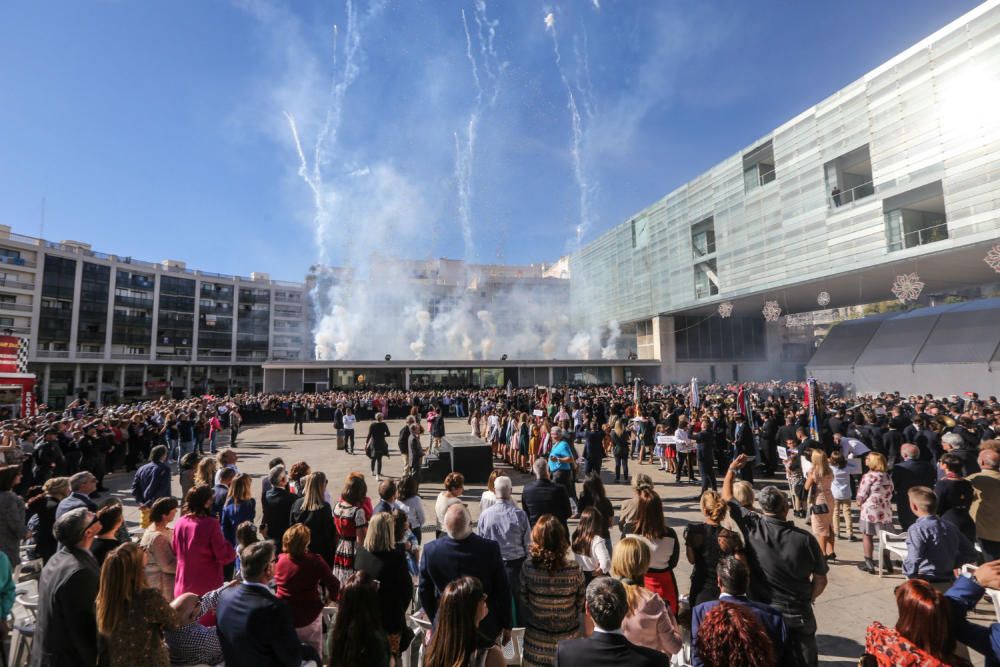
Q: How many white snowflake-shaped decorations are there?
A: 5